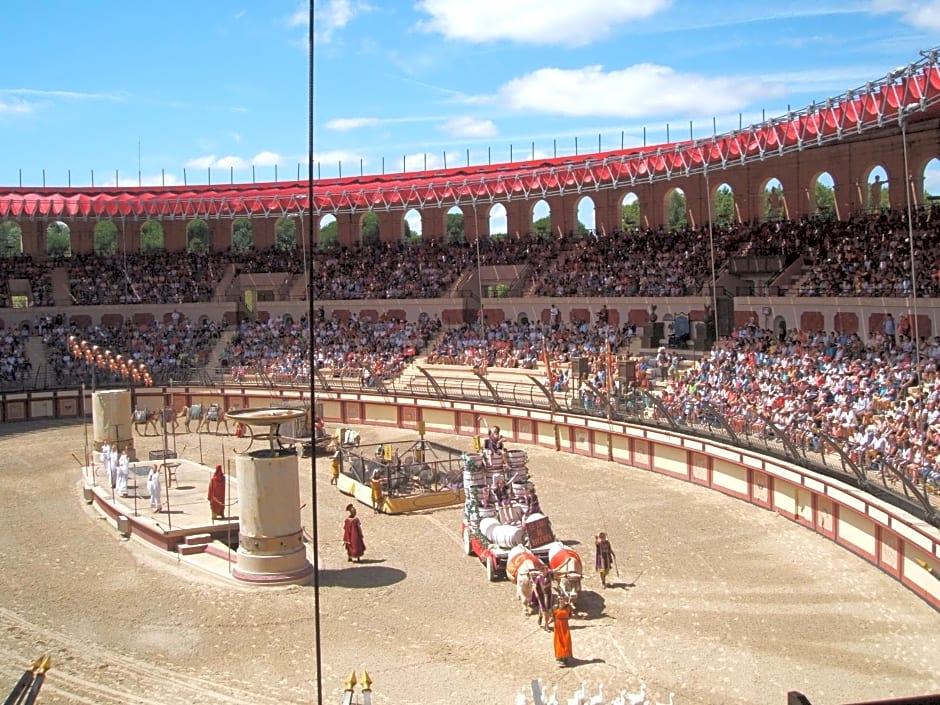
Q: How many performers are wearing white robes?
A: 4